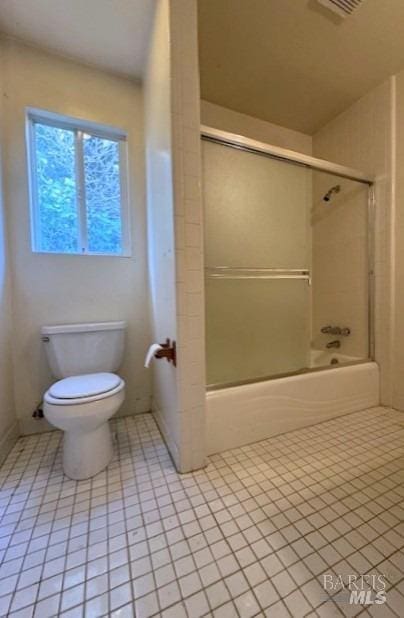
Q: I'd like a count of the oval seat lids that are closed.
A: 1